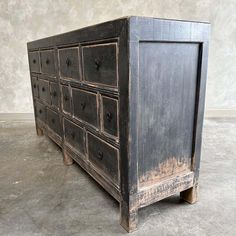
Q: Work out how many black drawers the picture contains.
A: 14